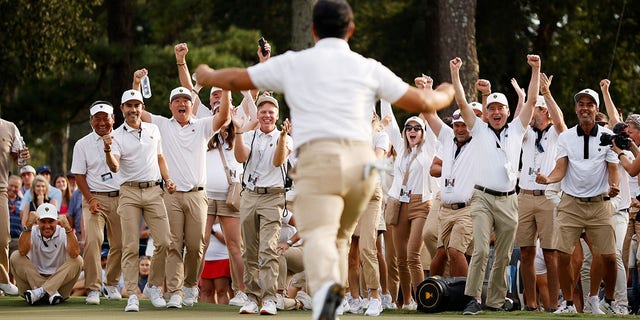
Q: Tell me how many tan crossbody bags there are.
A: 2